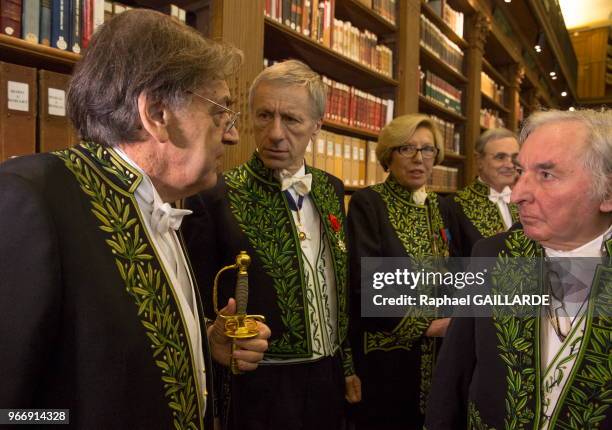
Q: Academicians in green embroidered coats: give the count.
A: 5